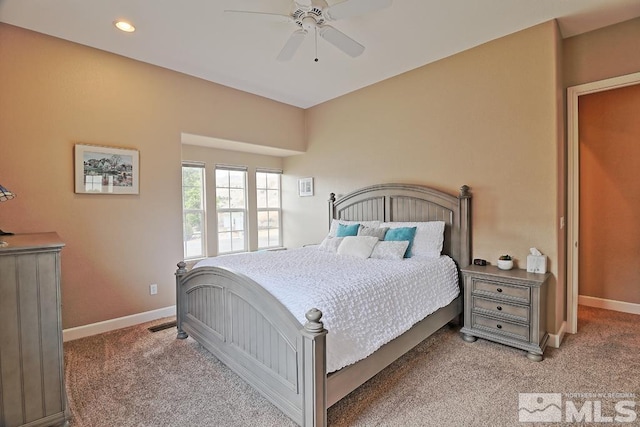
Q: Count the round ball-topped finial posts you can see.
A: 4